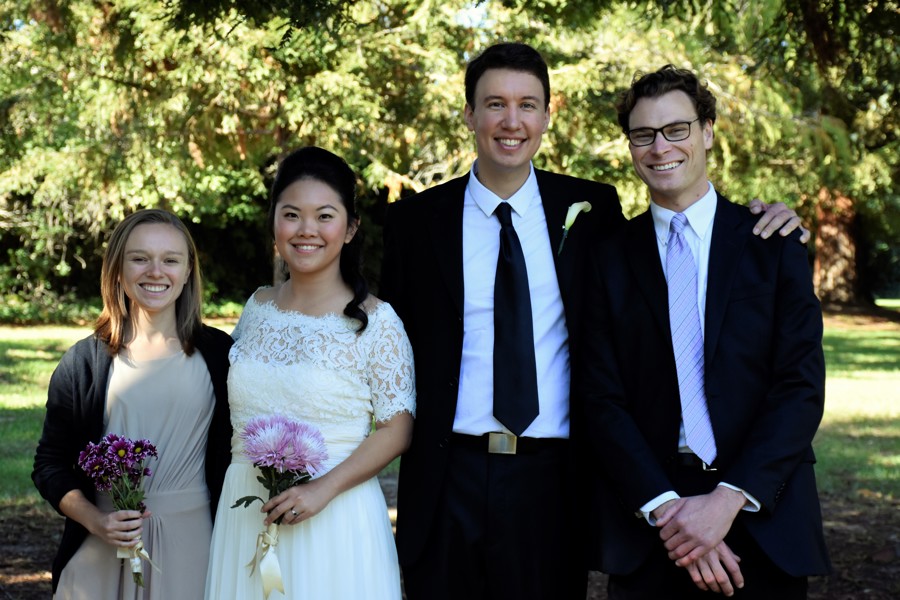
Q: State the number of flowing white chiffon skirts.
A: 1